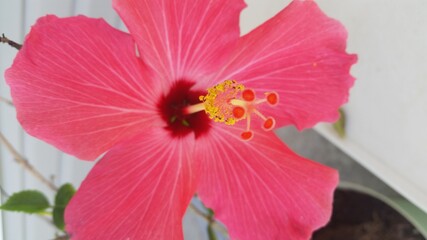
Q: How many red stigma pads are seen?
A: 5